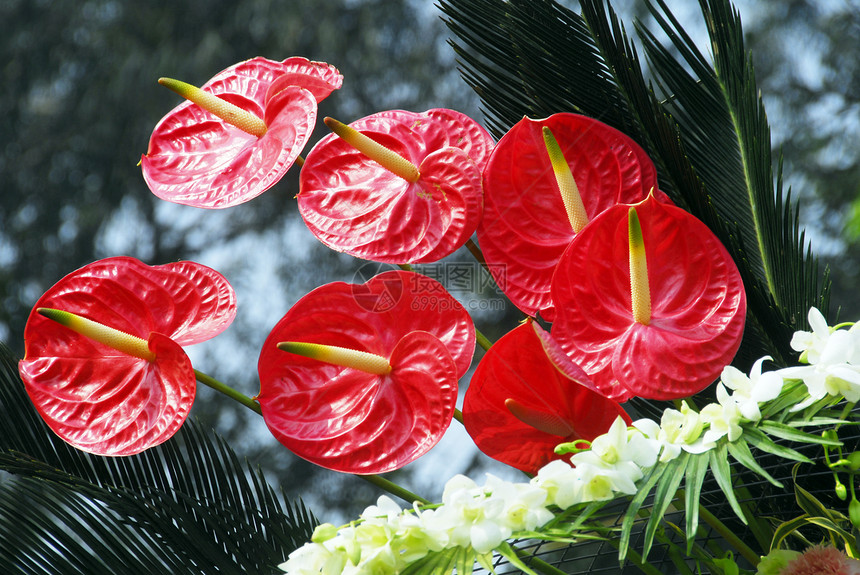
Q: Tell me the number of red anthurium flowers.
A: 7